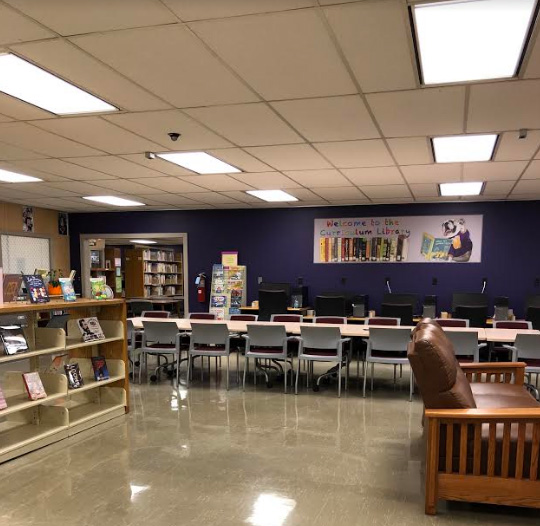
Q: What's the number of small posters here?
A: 2